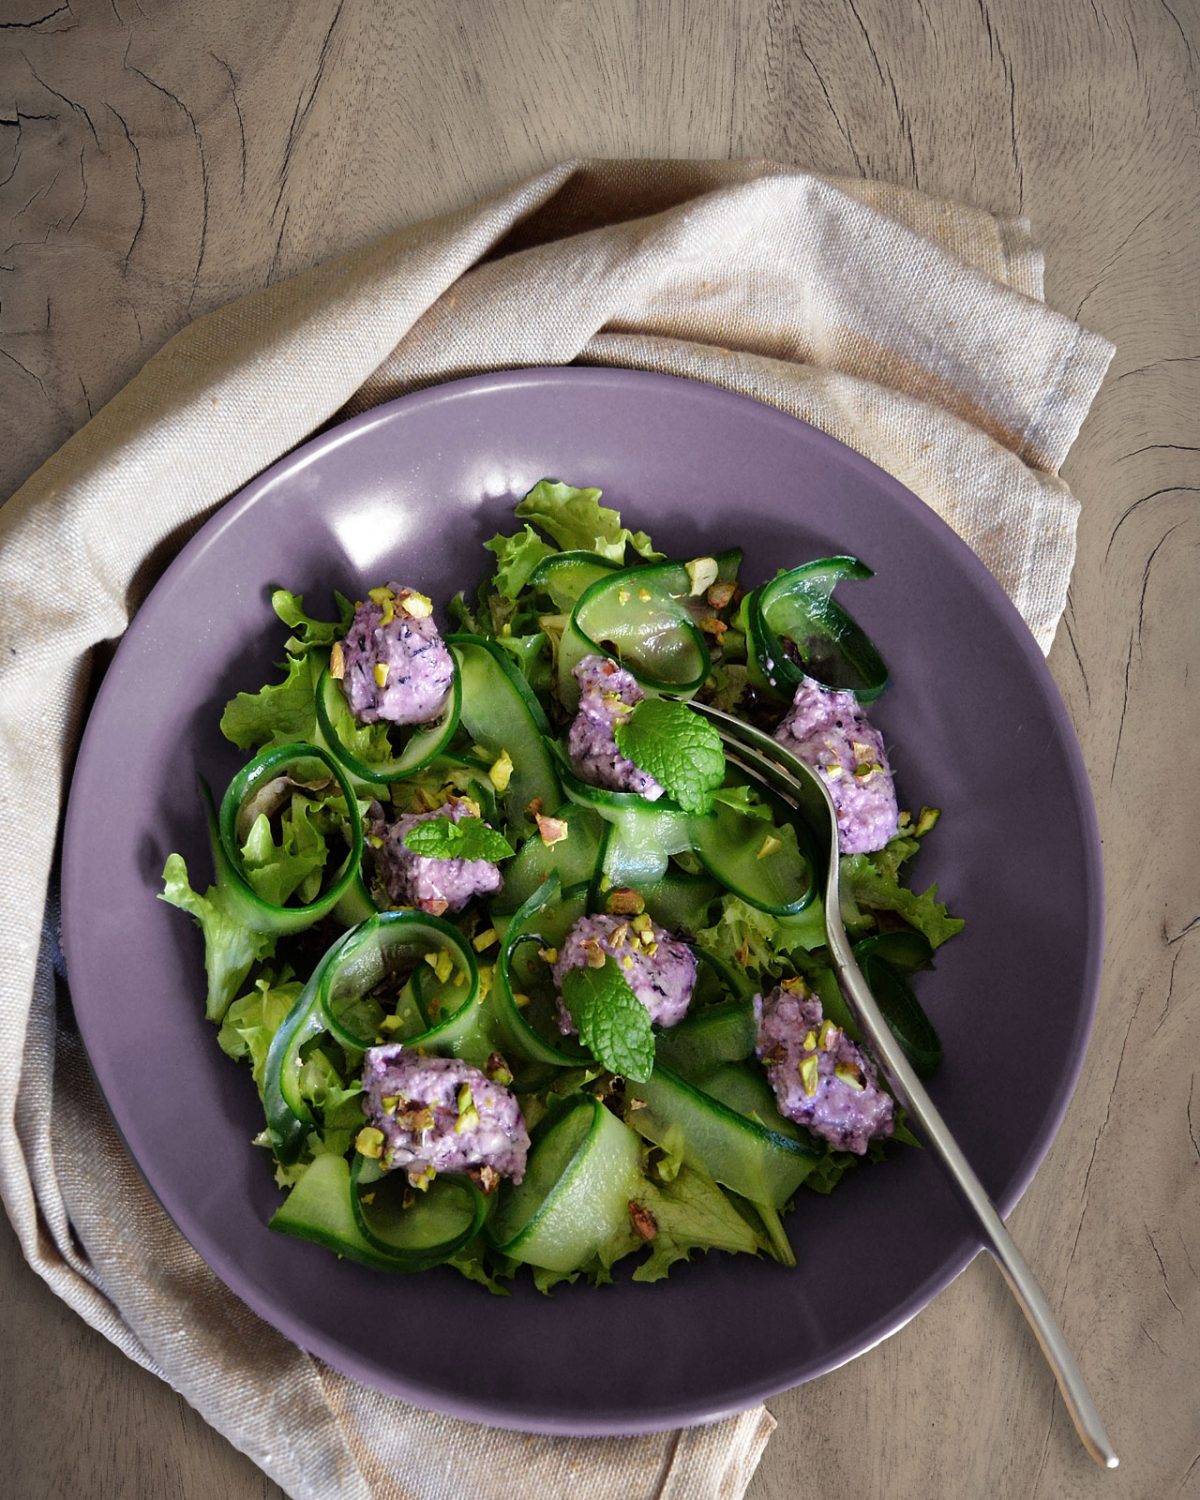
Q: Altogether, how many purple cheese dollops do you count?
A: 7